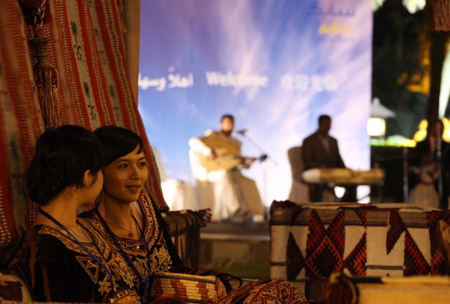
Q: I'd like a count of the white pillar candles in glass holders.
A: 0